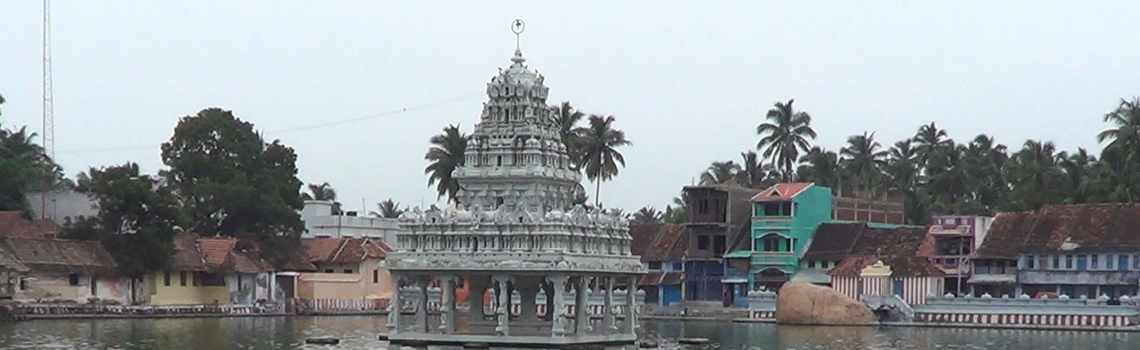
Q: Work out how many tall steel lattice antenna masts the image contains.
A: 1